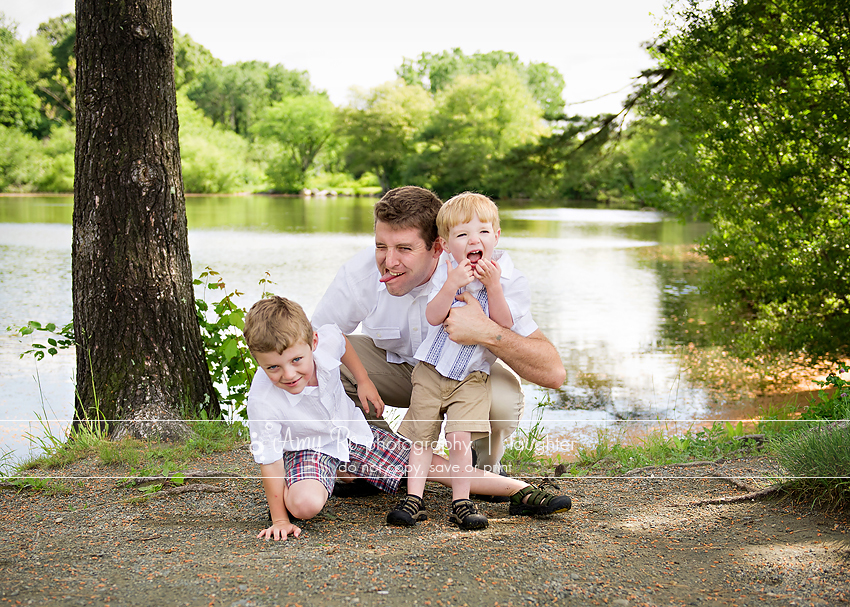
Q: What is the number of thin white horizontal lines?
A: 2